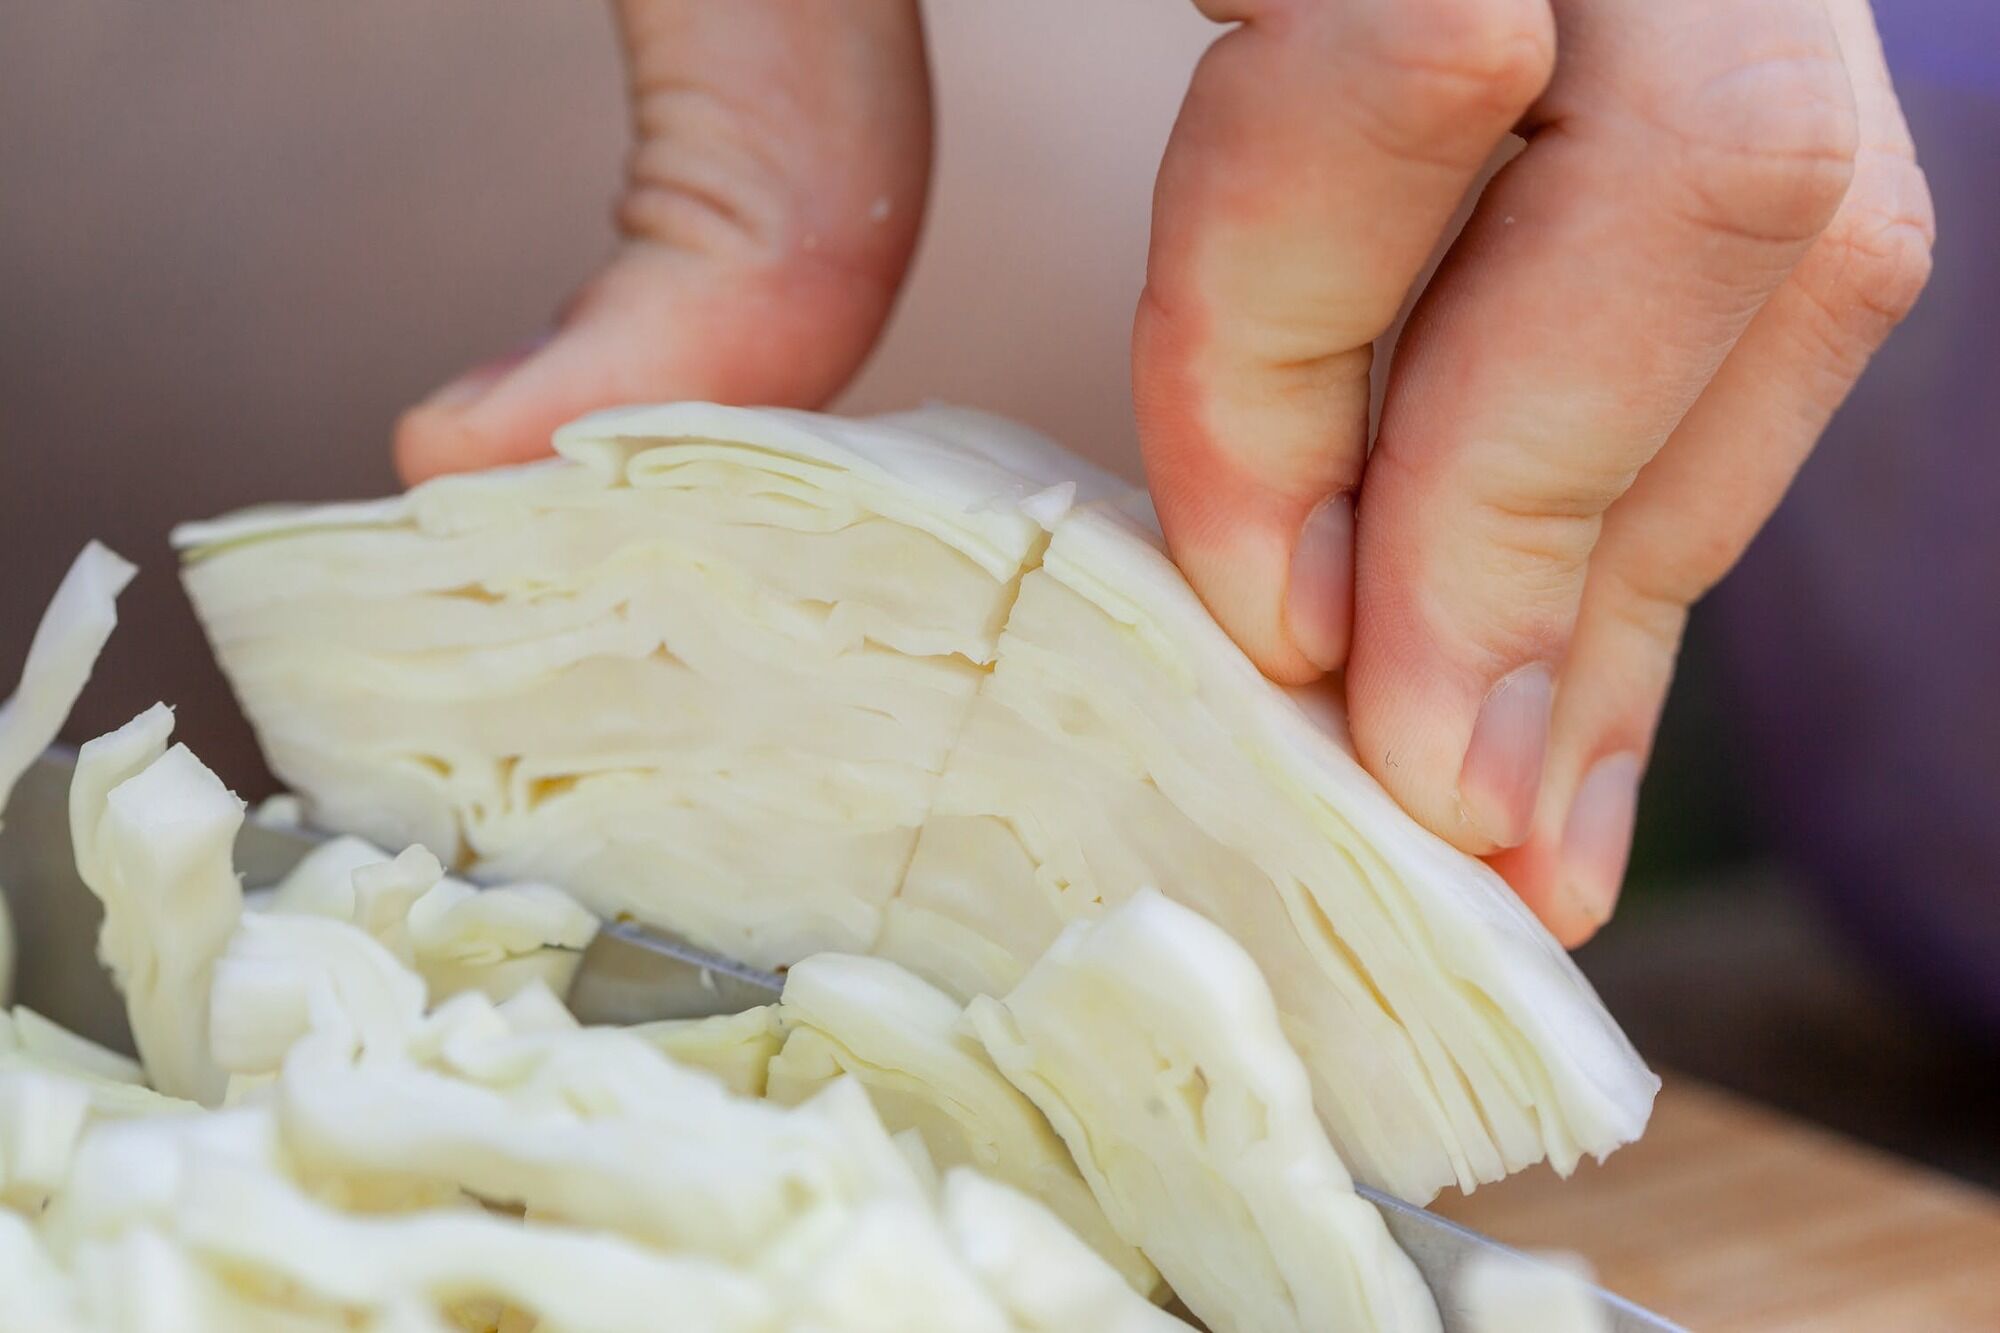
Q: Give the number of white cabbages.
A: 1